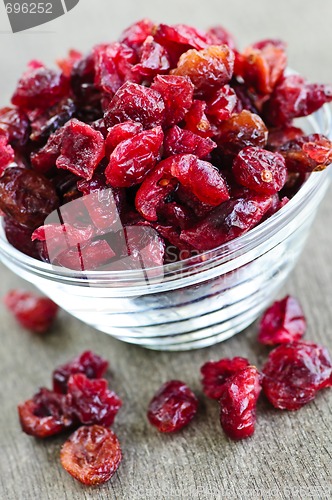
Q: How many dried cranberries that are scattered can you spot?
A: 10